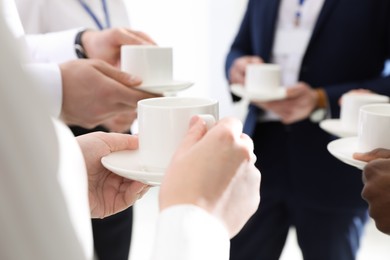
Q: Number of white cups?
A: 5